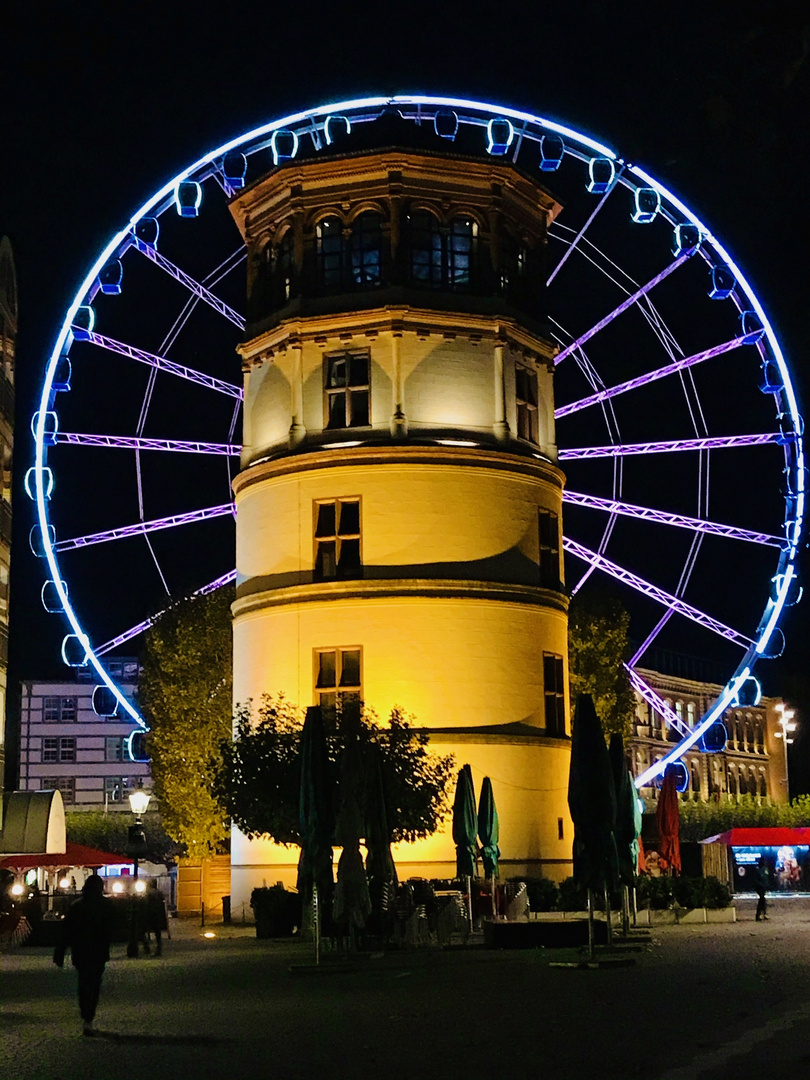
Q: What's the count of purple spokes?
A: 12